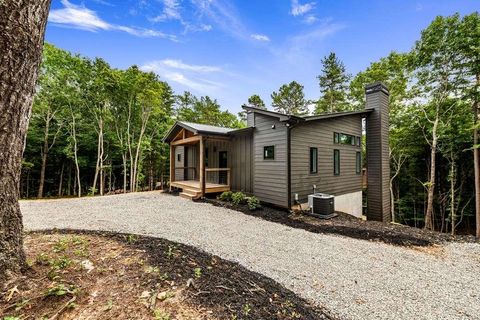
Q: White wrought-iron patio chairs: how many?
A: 0